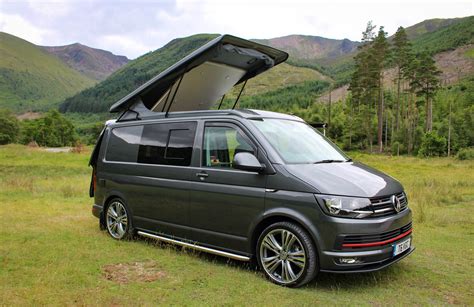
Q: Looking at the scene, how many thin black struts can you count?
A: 4